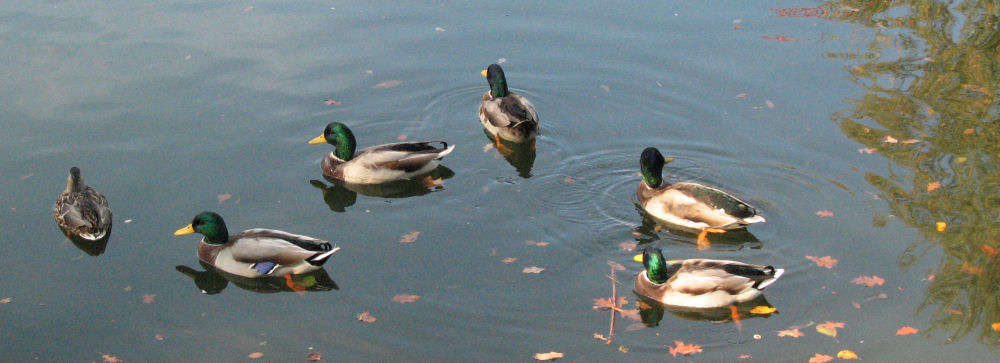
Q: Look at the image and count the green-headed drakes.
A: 5